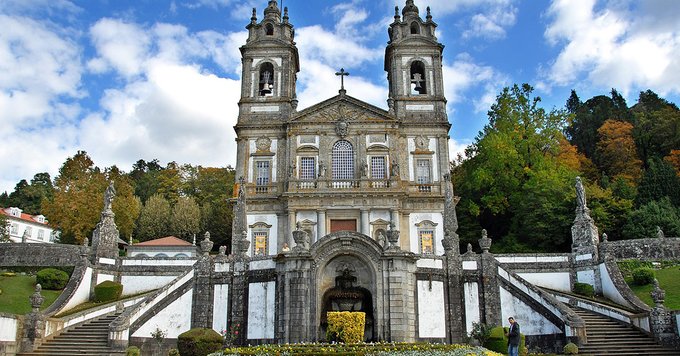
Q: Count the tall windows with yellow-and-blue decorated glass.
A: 2